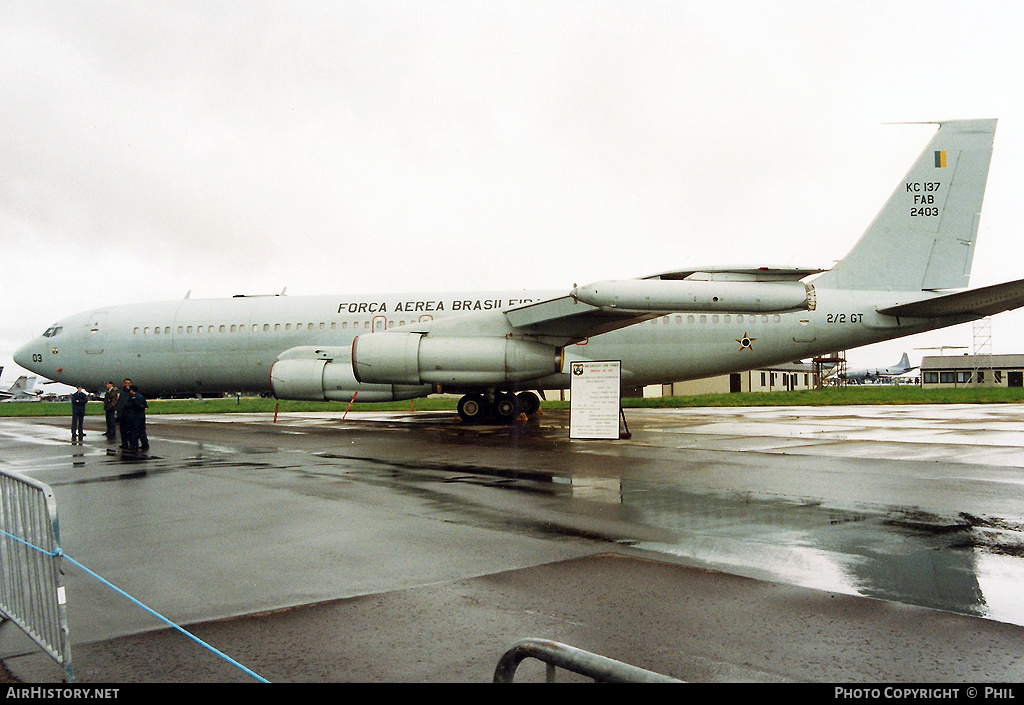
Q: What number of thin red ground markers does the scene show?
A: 3